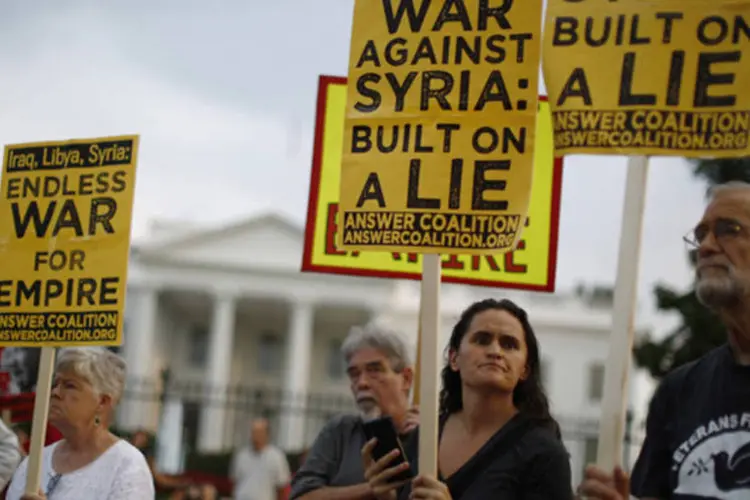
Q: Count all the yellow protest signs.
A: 4